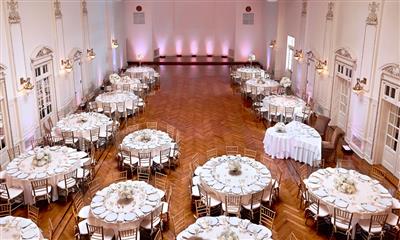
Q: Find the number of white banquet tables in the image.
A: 15